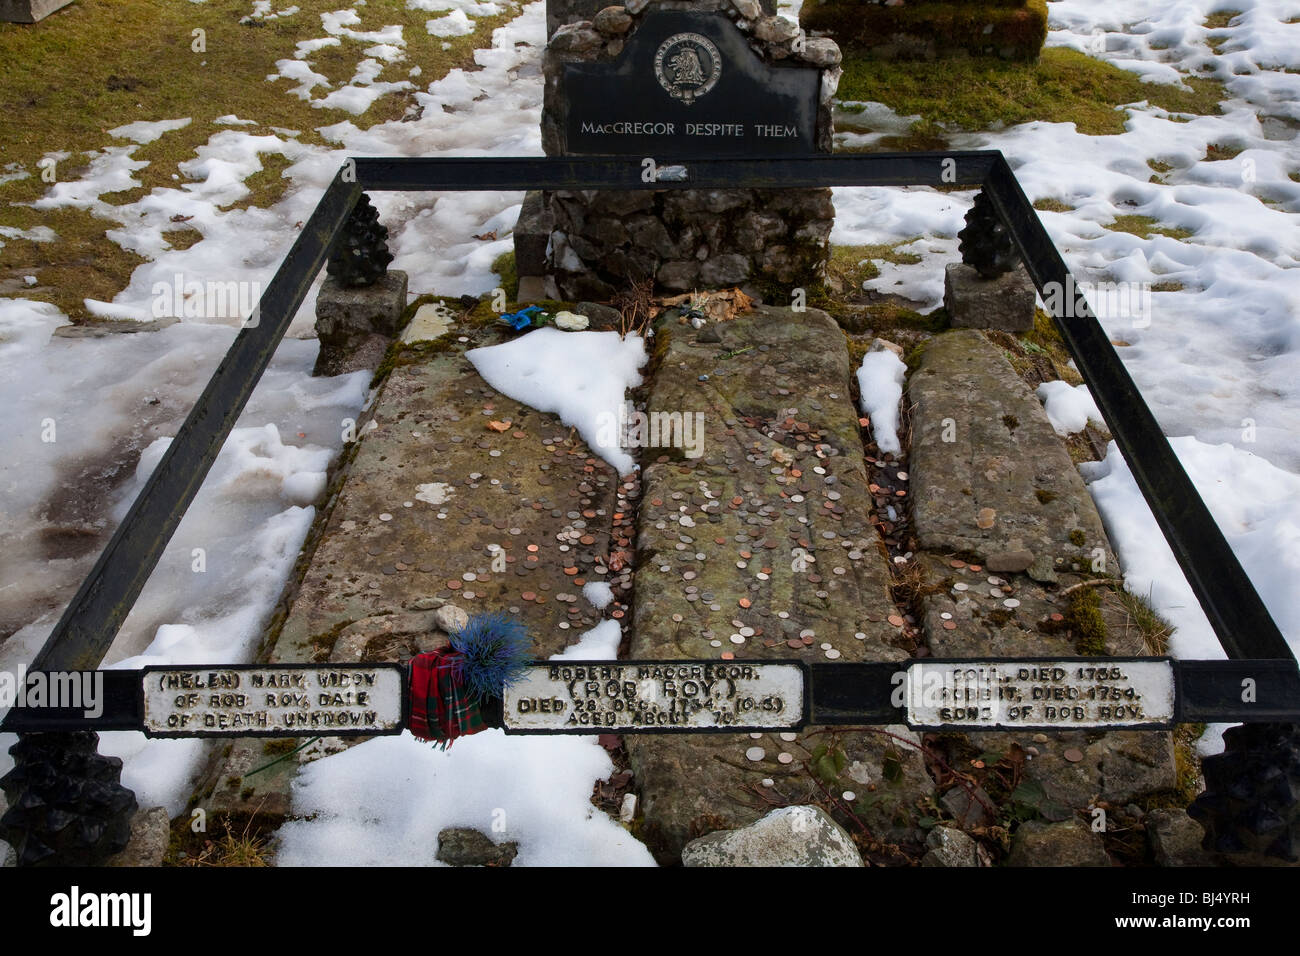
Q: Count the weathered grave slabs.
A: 3